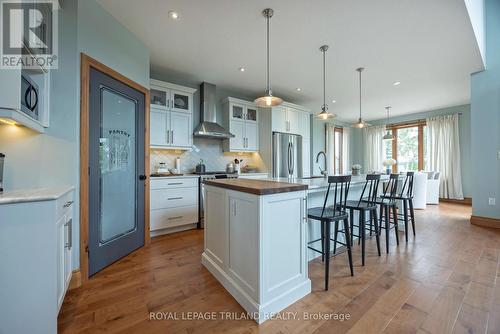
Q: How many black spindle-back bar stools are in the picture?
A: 4